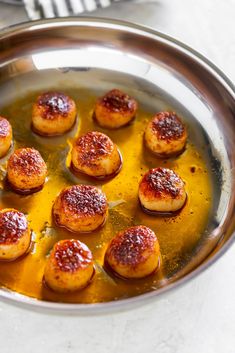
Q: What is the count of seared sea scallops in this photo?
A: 11